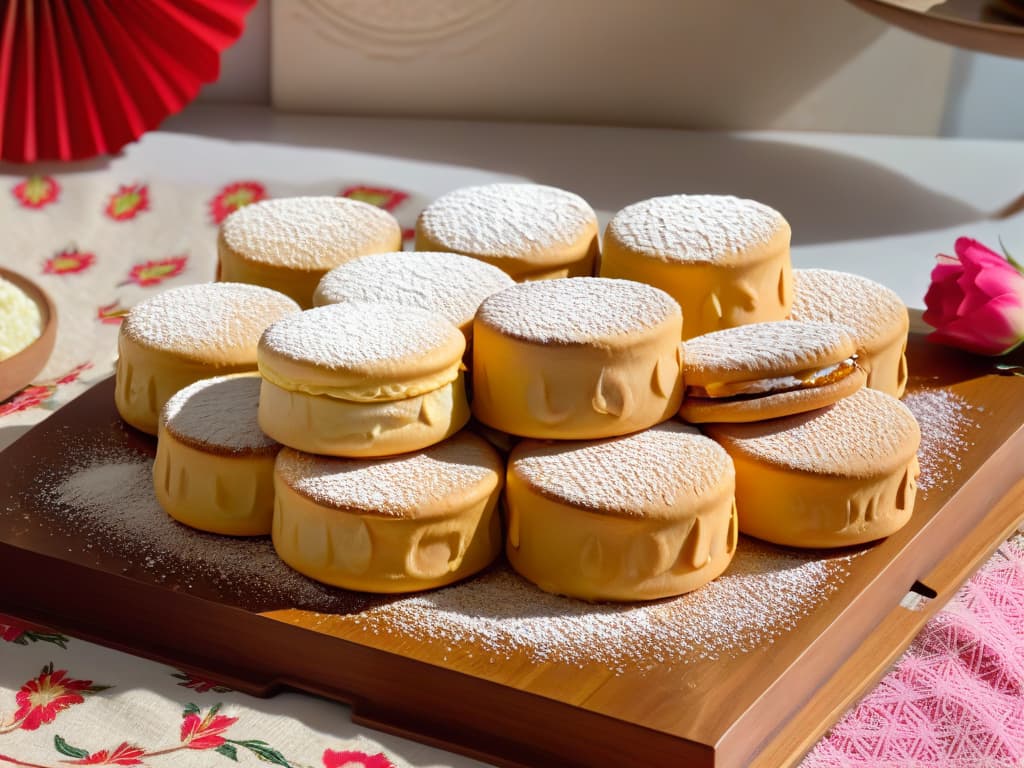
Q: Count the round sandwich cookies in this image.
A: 13